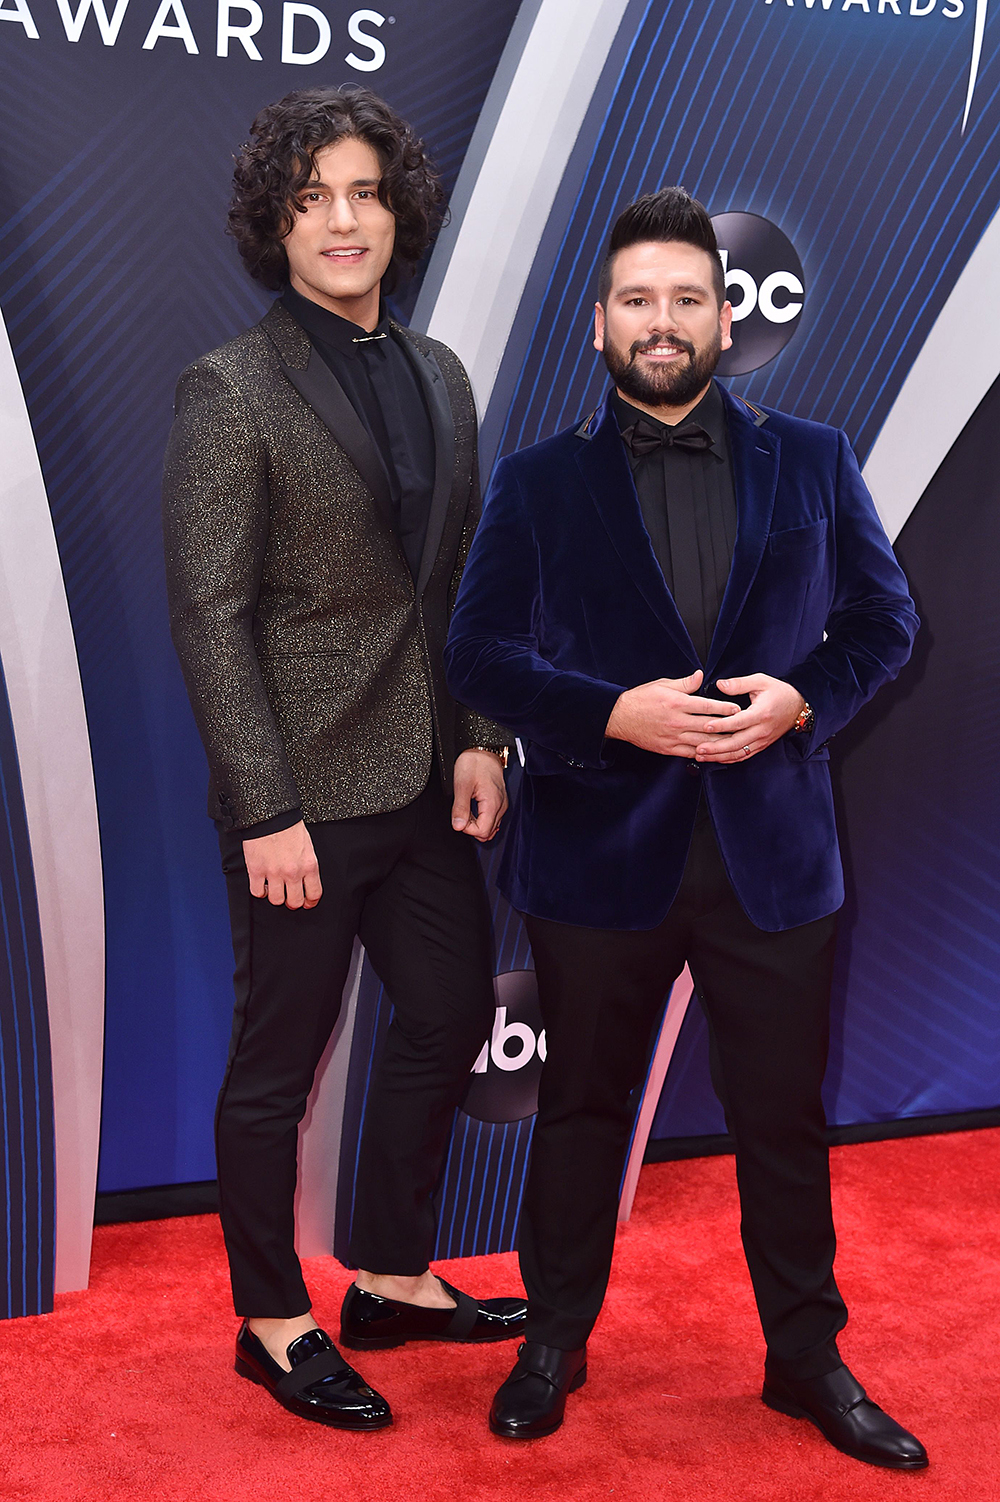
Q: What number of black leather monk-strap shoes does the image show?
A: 2